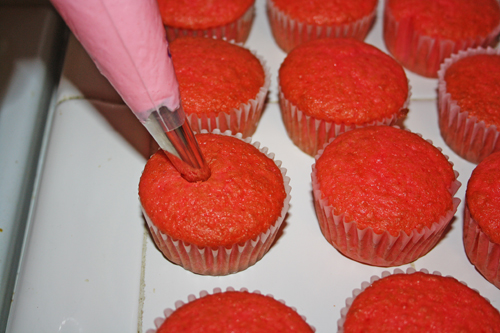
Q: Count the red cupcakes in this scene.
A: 11